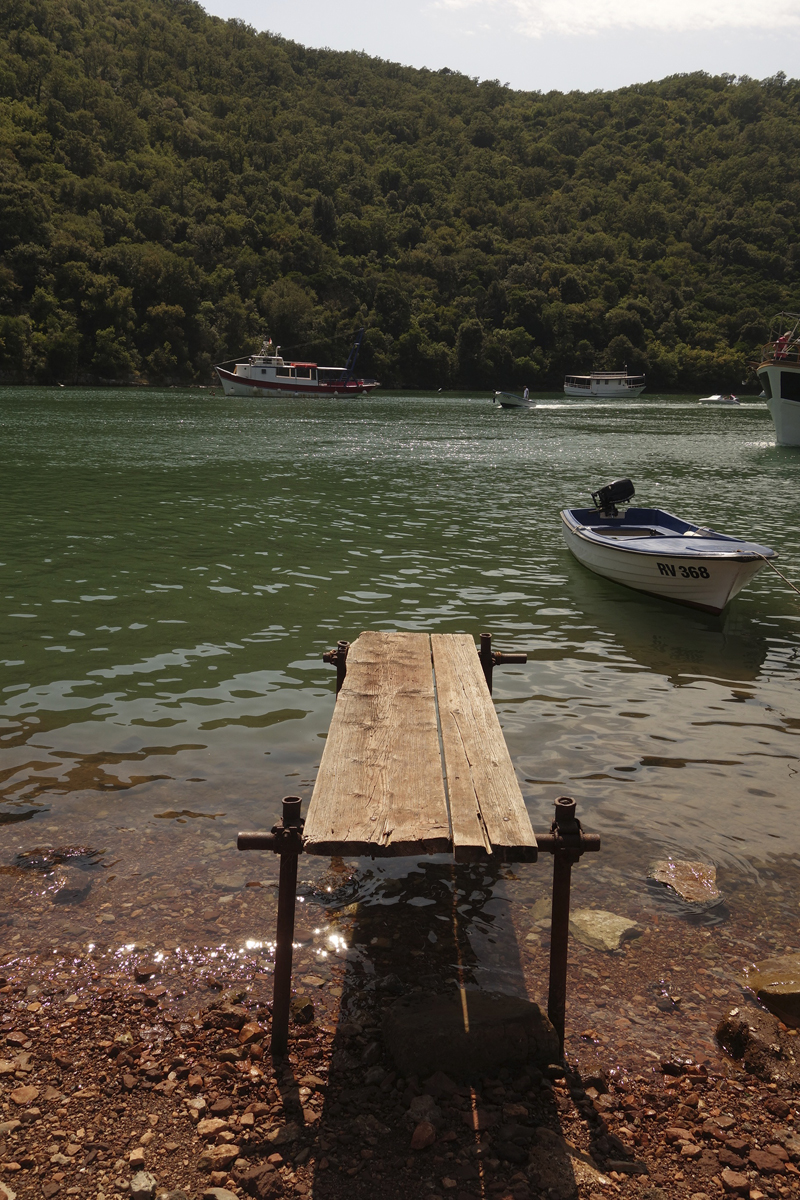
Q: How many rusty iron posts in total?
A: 4